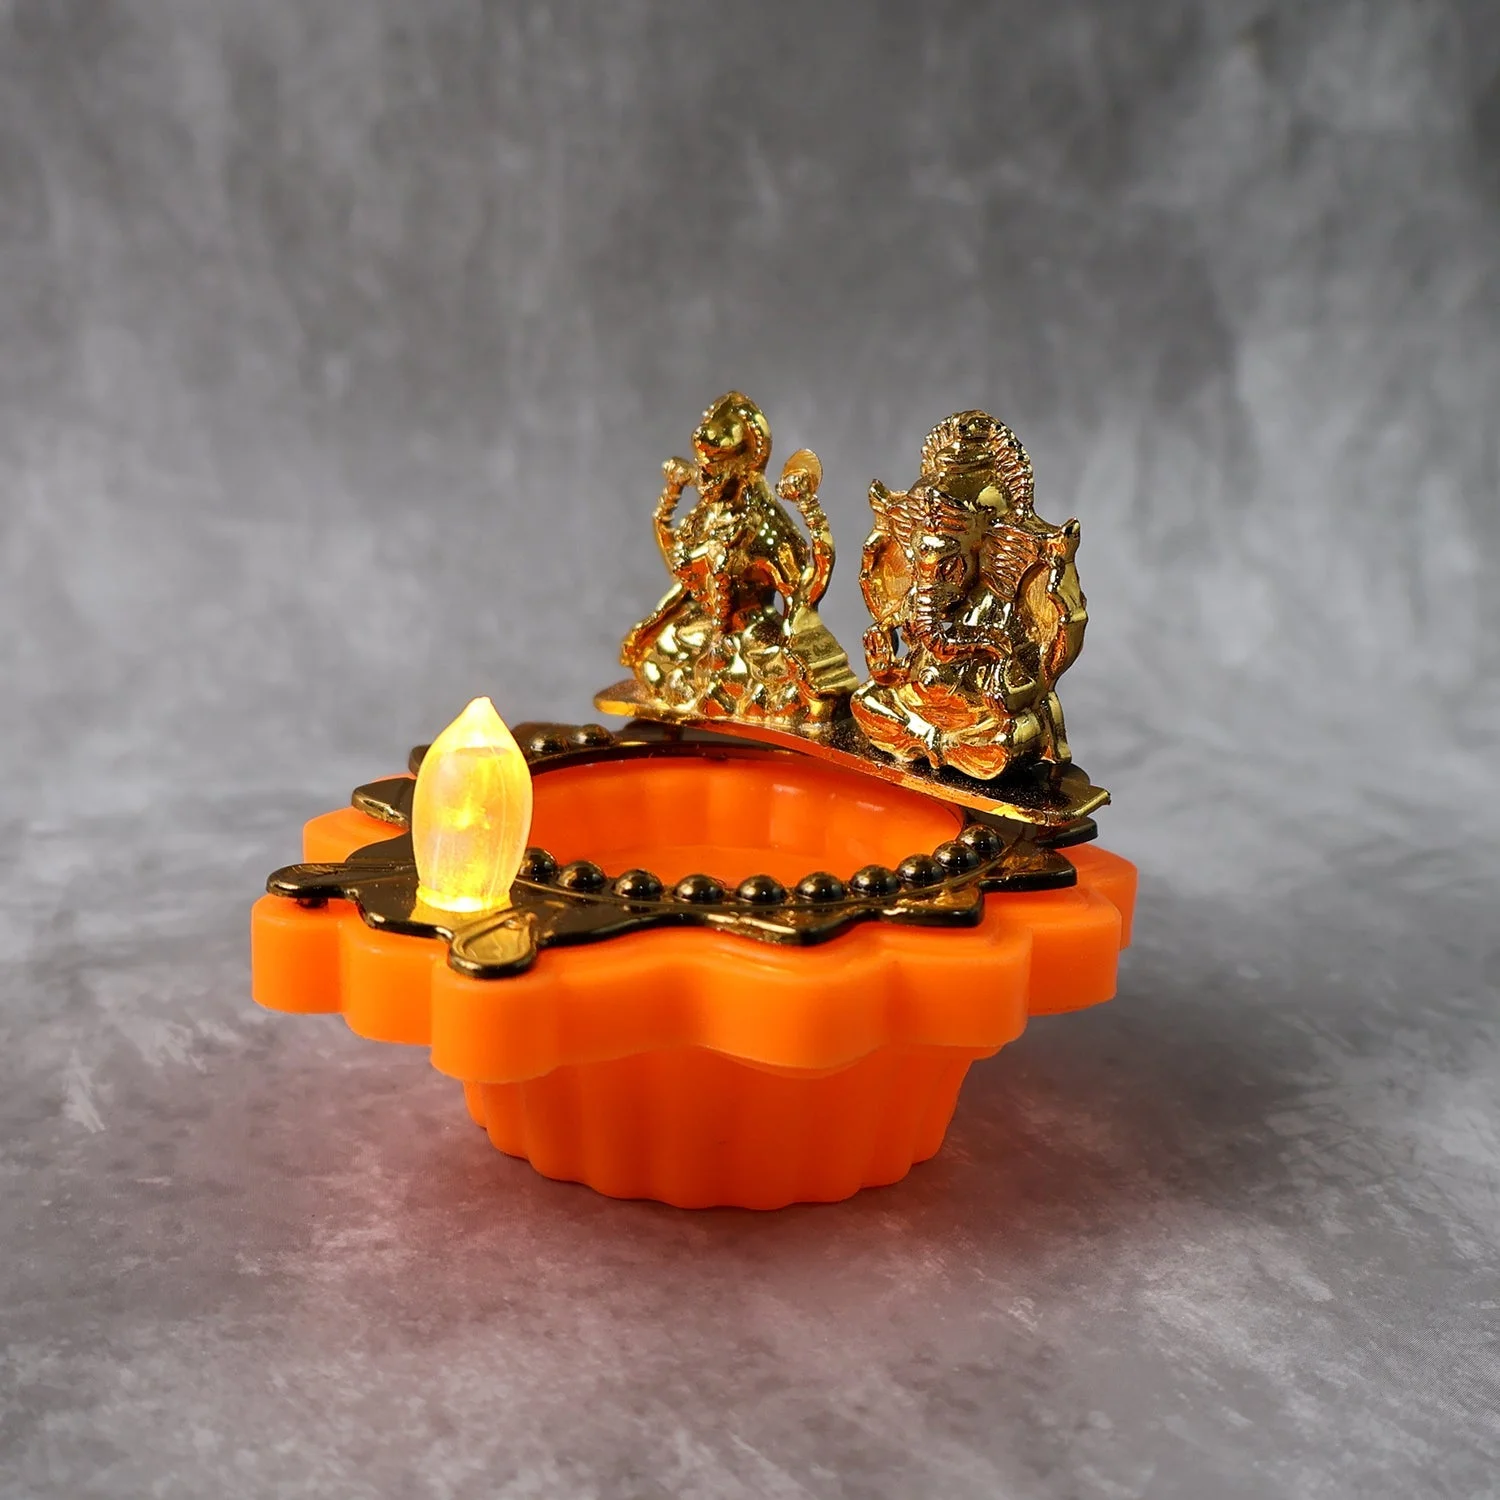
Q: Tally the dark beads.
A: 12